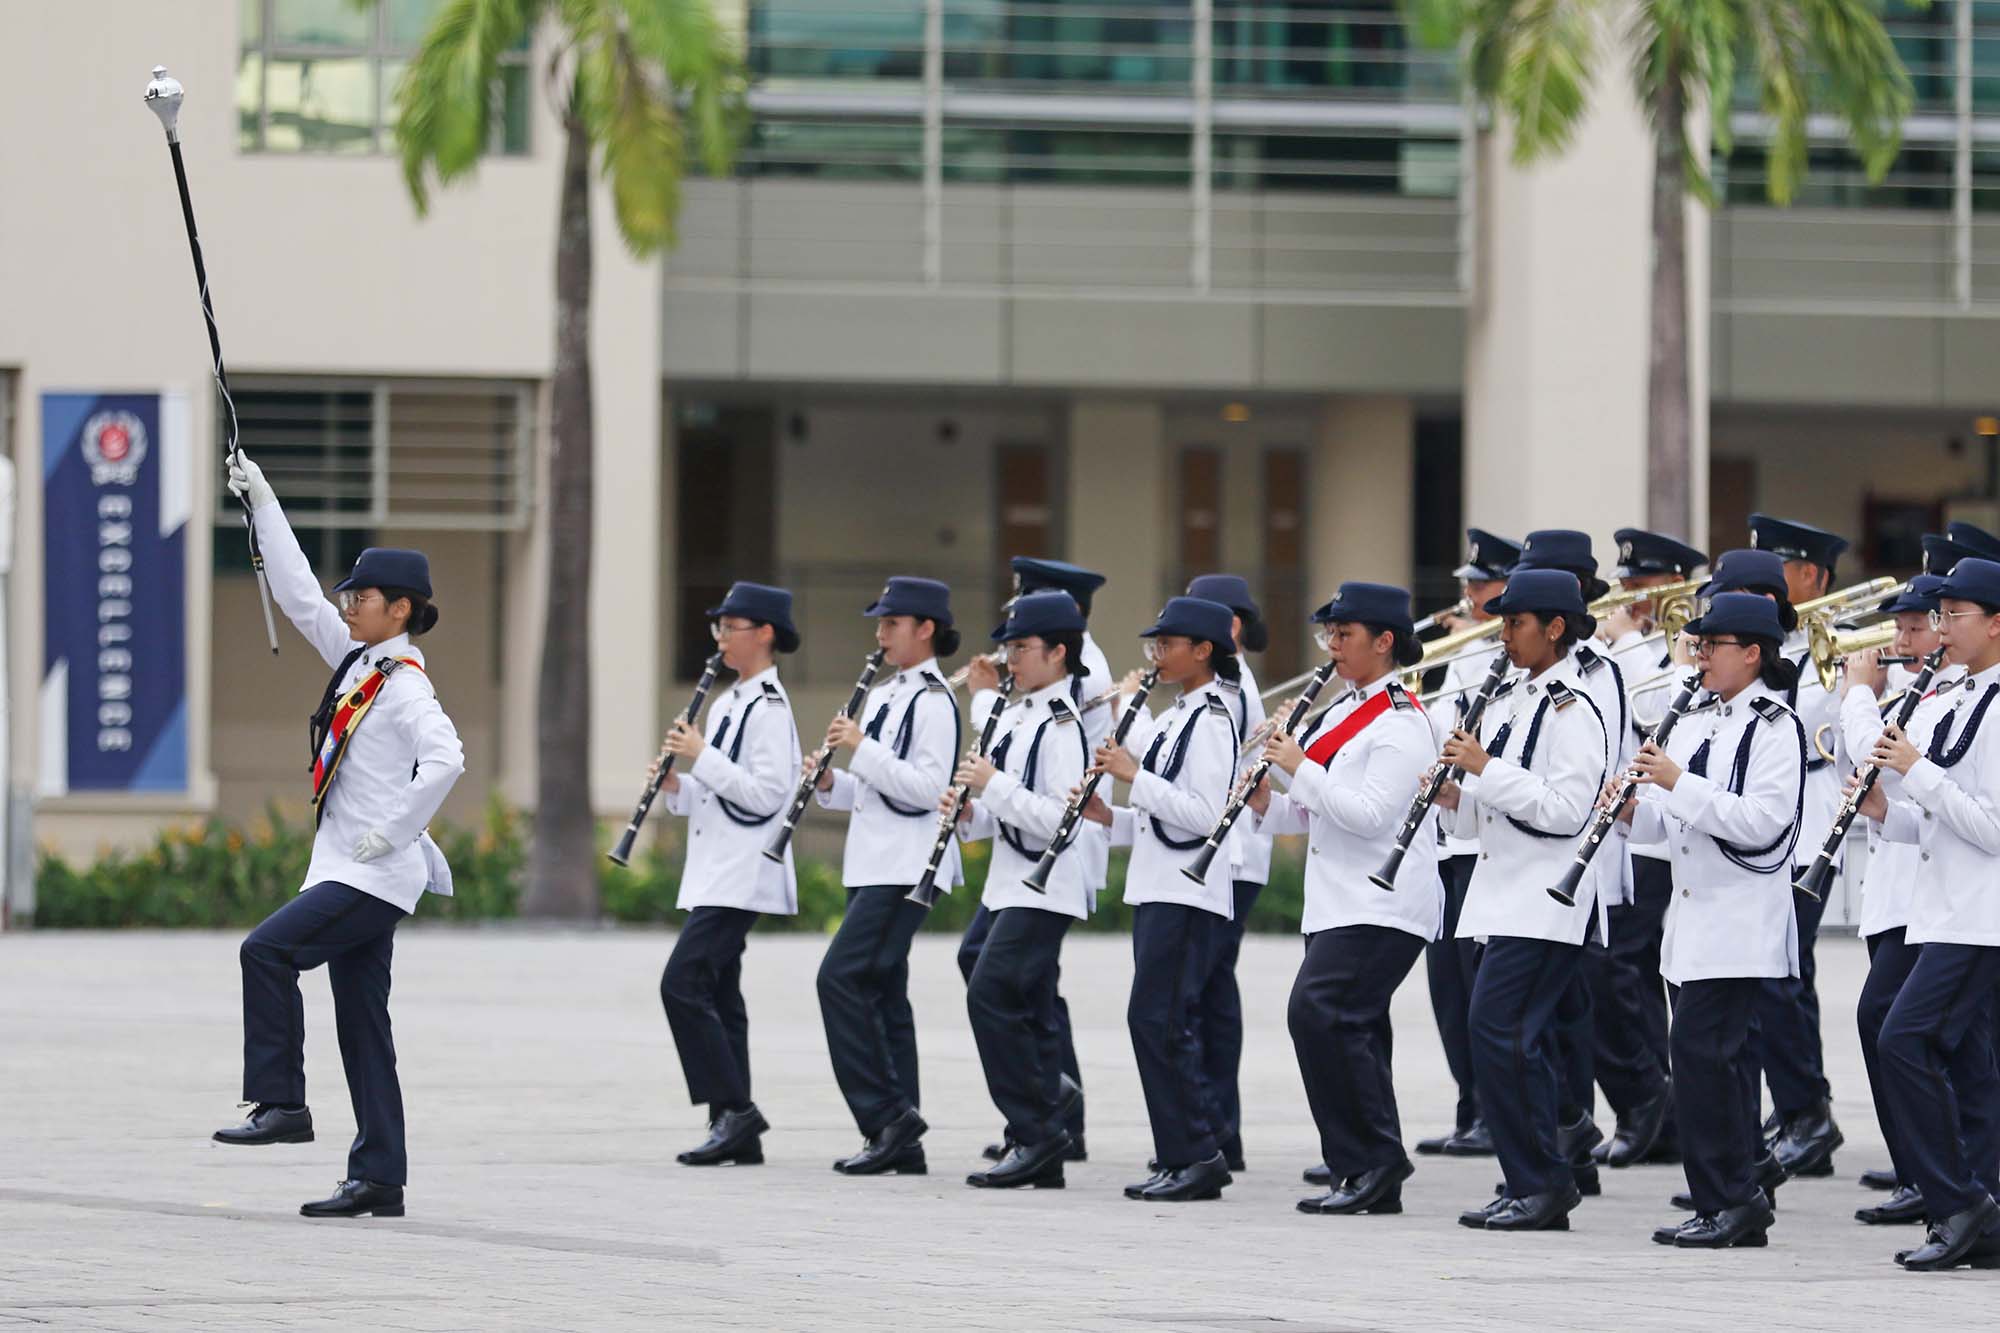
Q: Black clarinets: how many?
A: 8